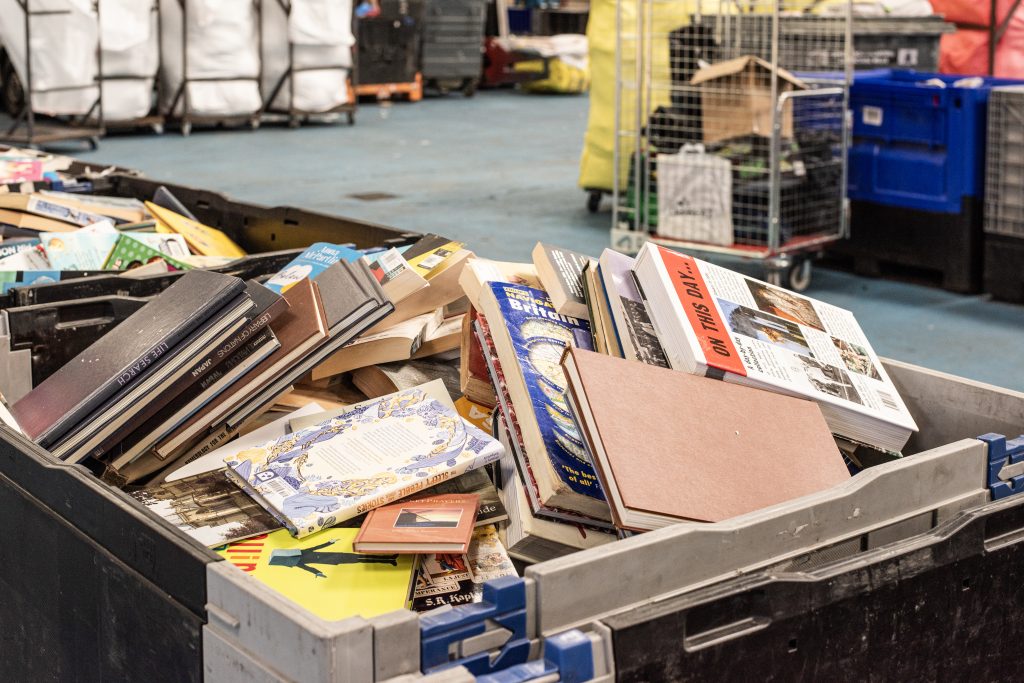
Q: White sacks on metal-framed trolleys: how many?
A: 4